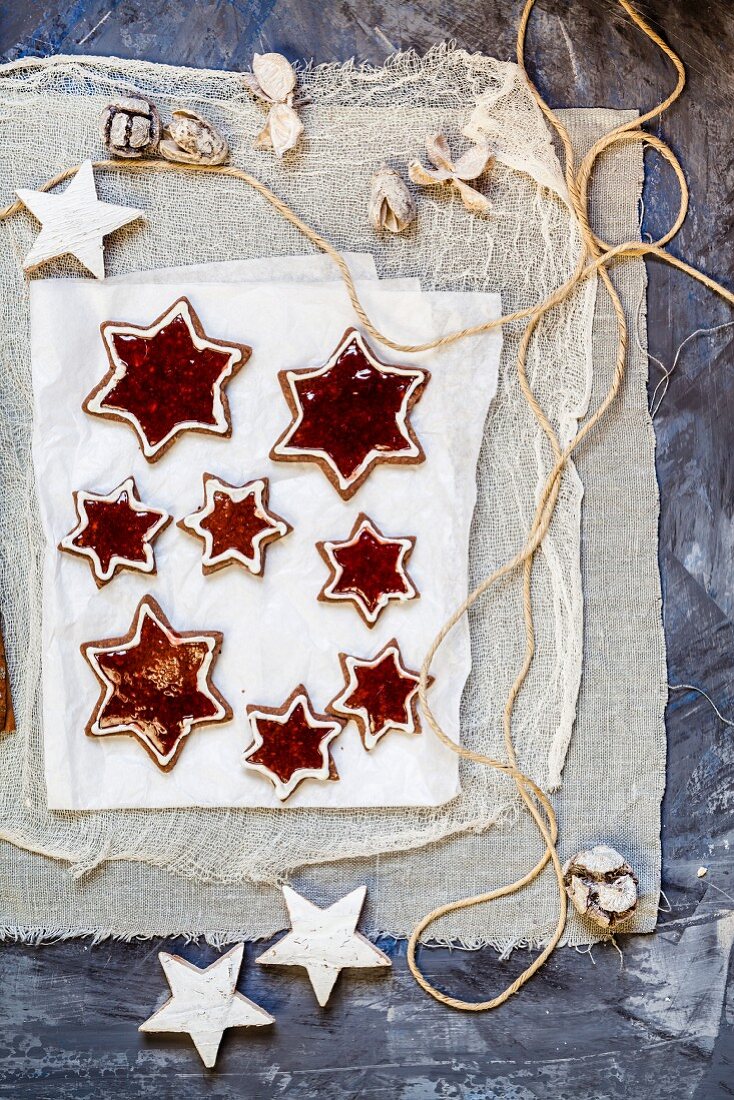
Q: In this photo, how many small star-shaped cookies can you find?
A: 5